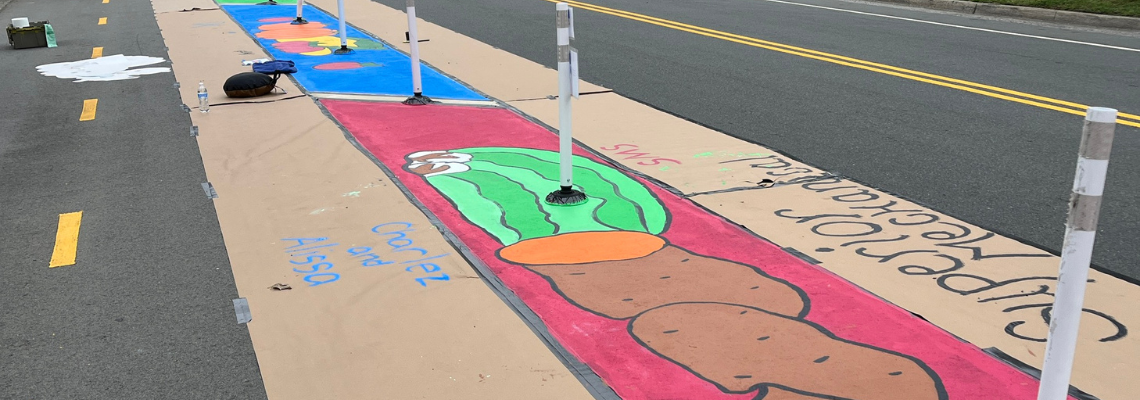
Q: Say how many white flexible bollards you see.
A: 5